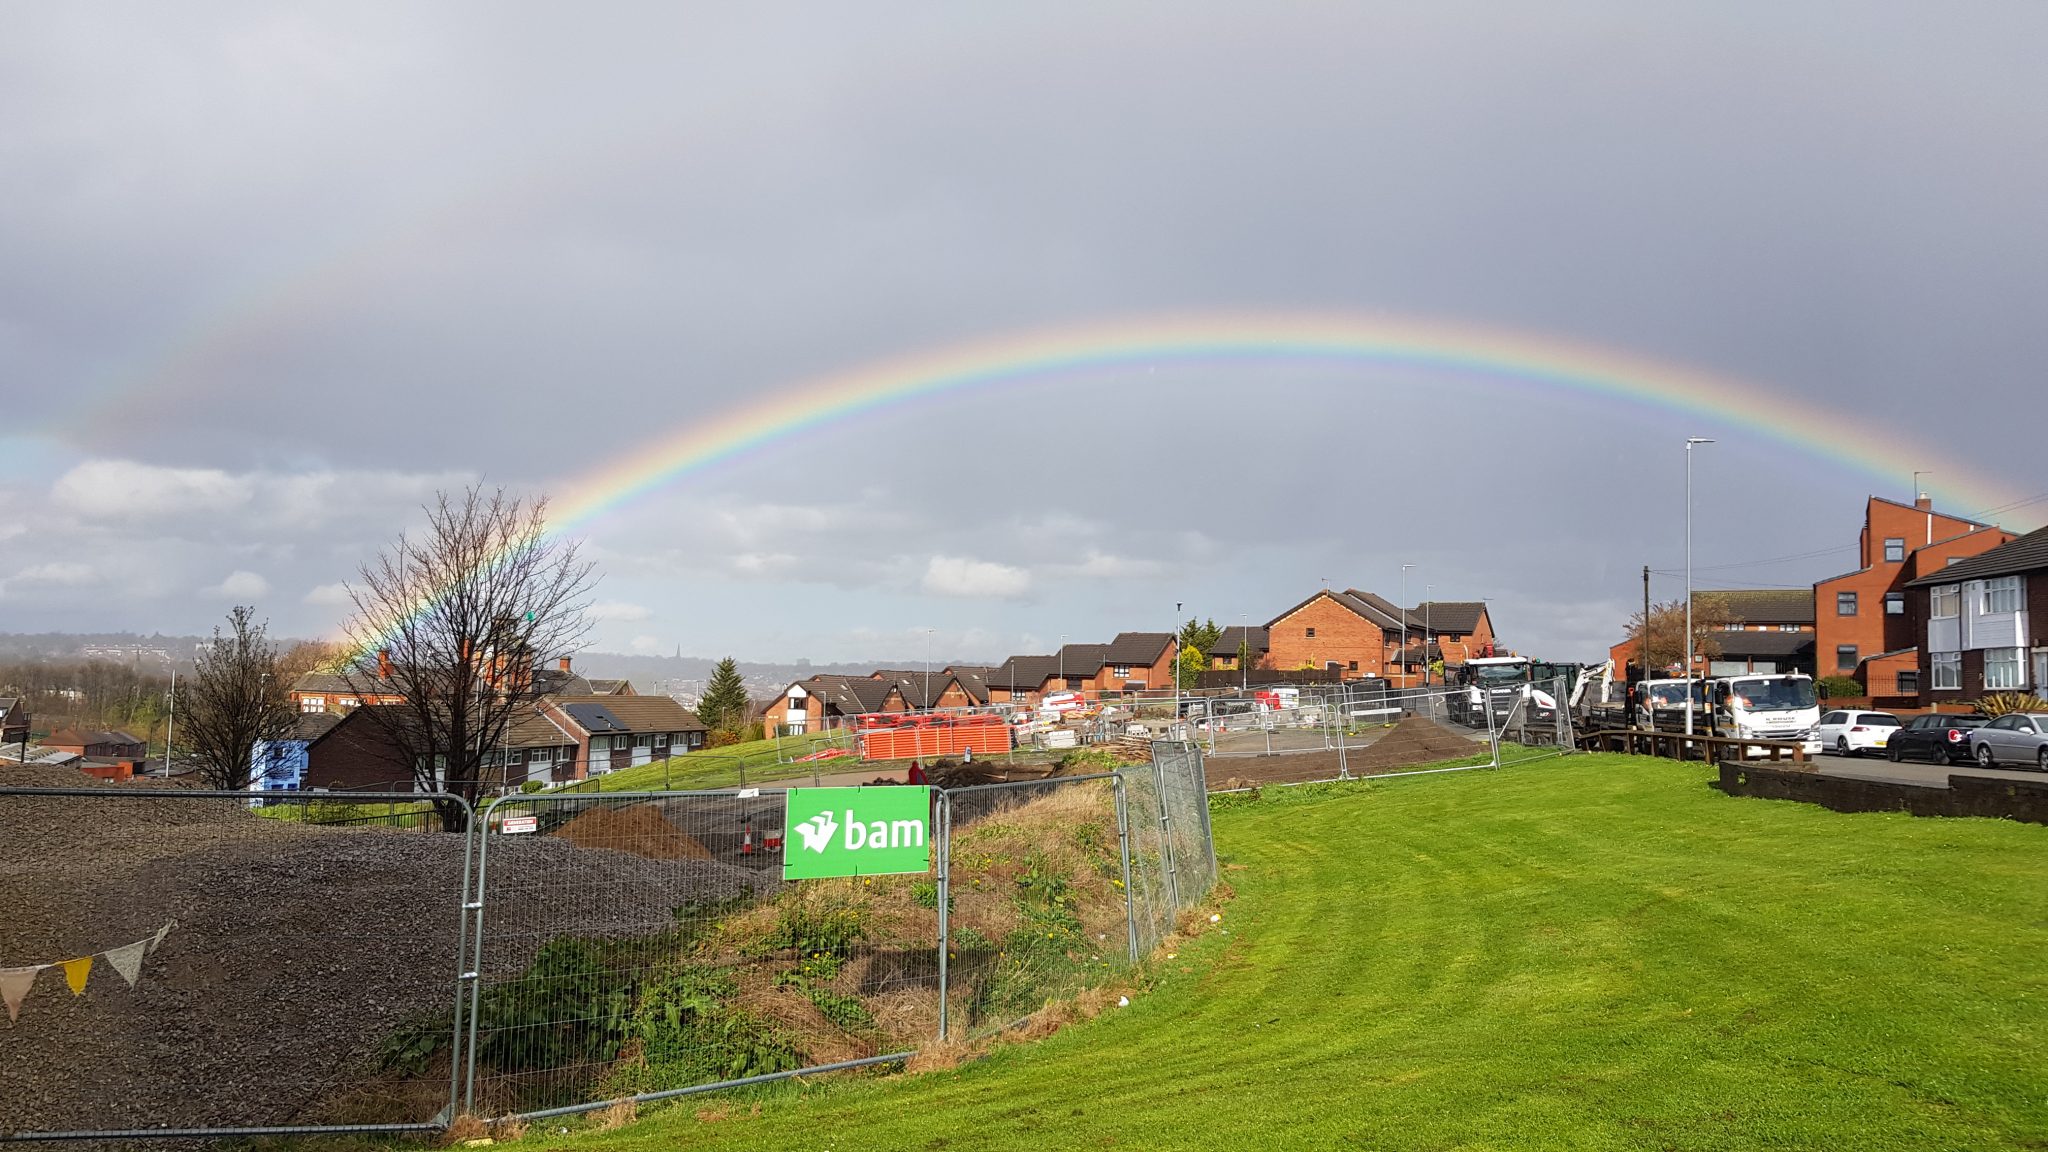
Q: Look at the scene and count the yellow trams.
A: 0